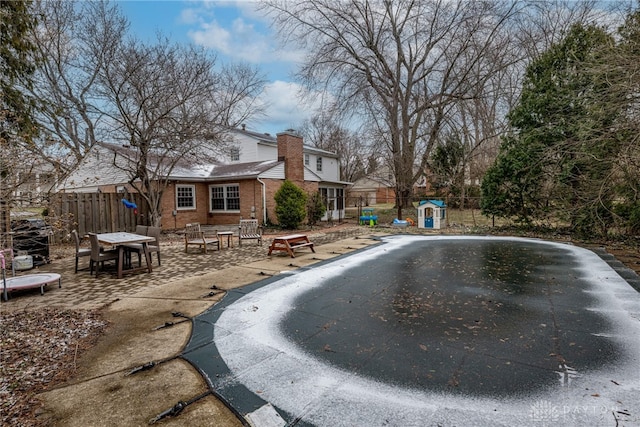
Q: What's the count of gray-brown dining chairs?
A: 4